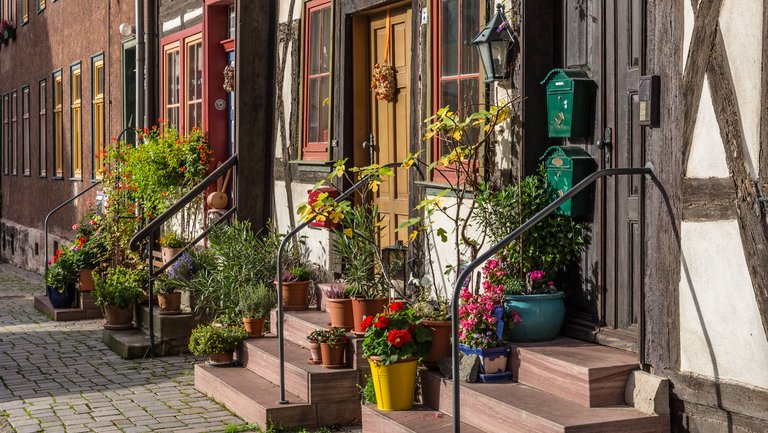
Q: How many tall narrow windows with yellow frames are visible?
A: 3